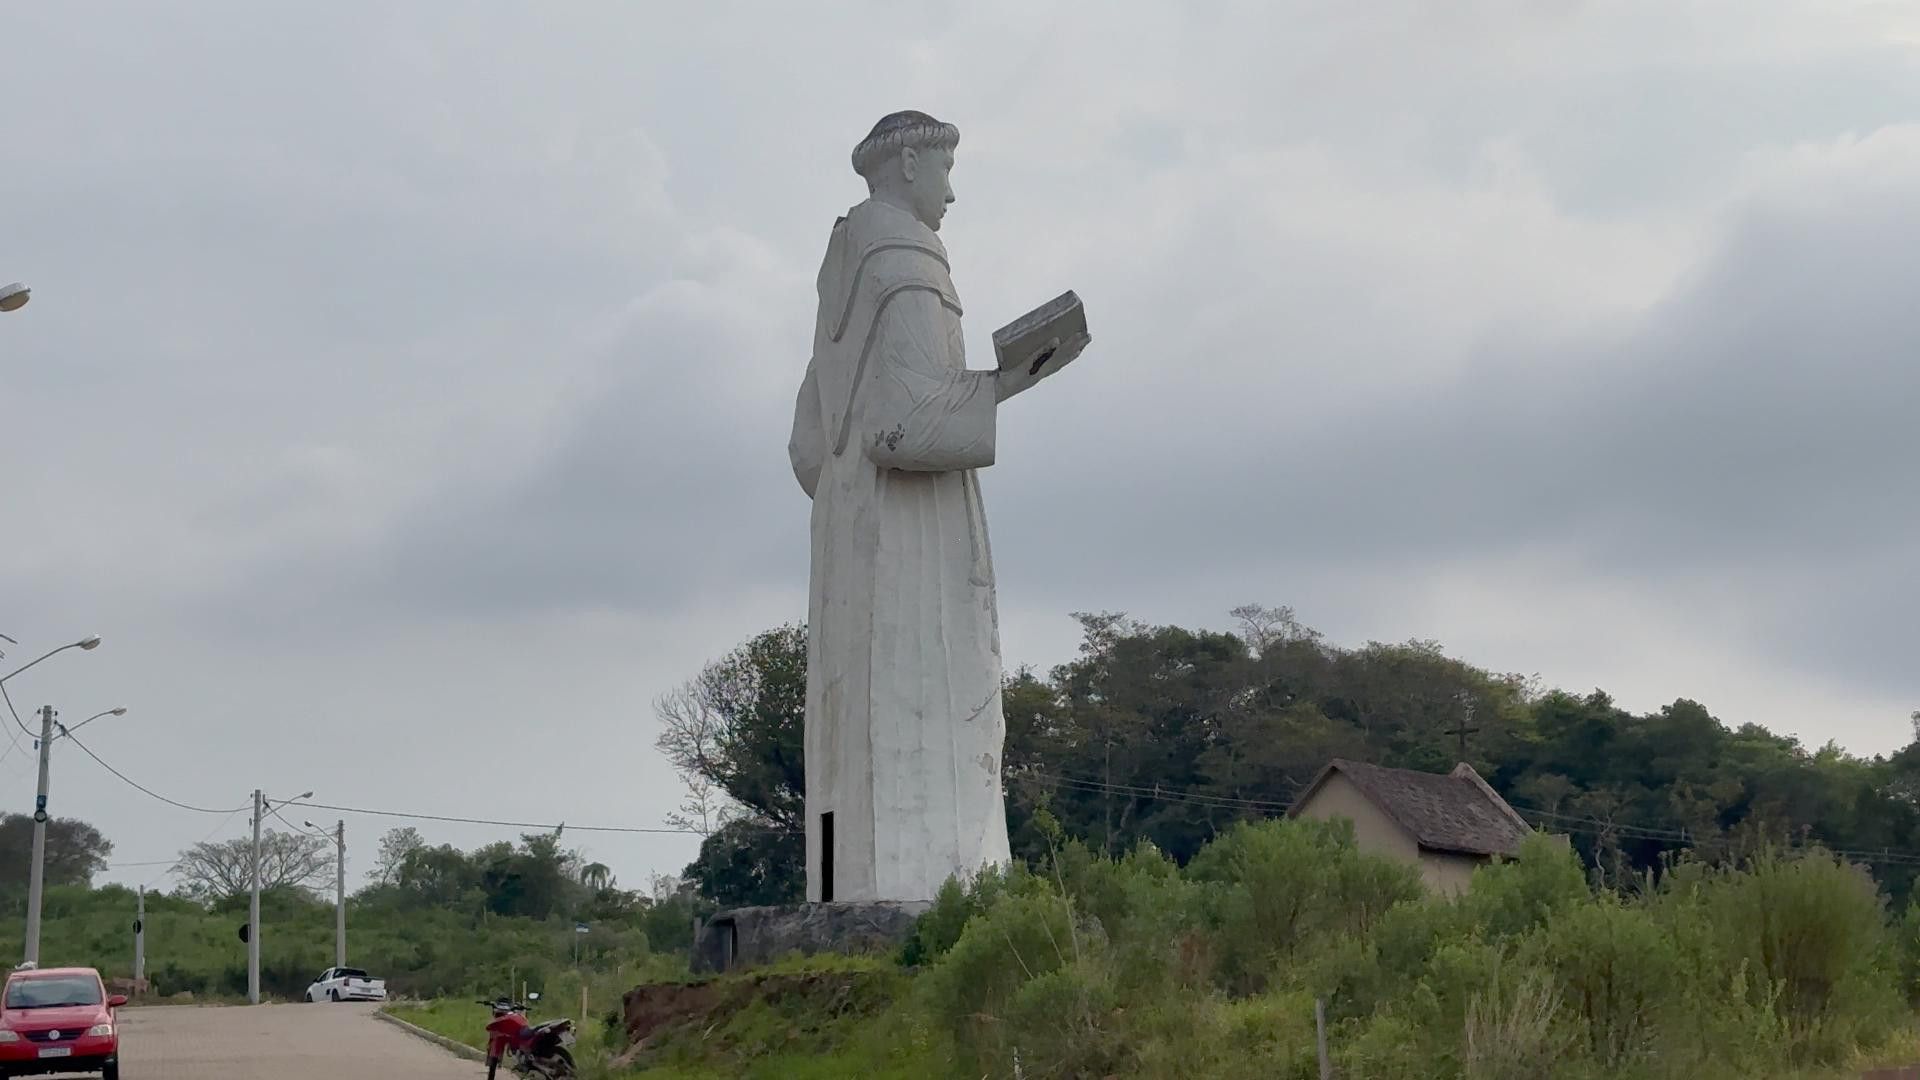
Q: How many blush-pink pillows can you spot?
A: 0